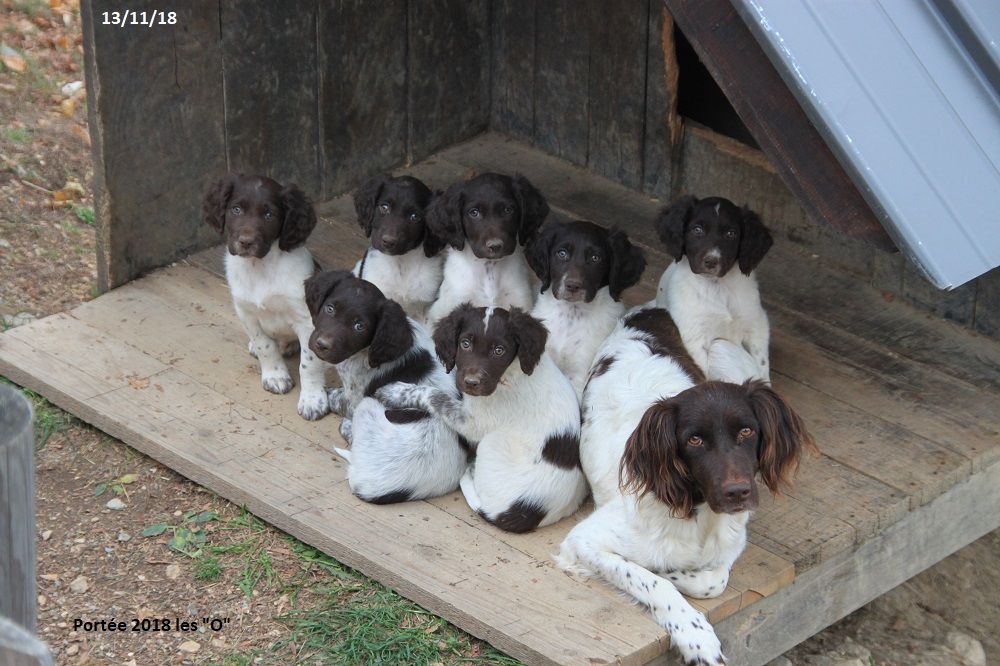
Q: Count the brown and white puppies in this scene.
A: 7